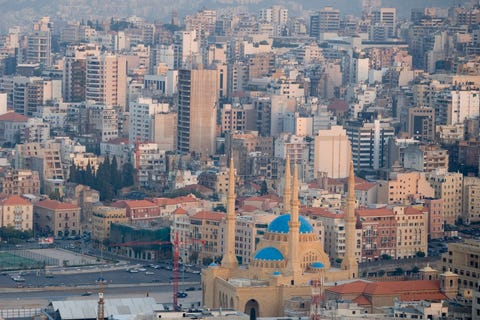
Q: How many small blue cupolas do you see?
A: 3